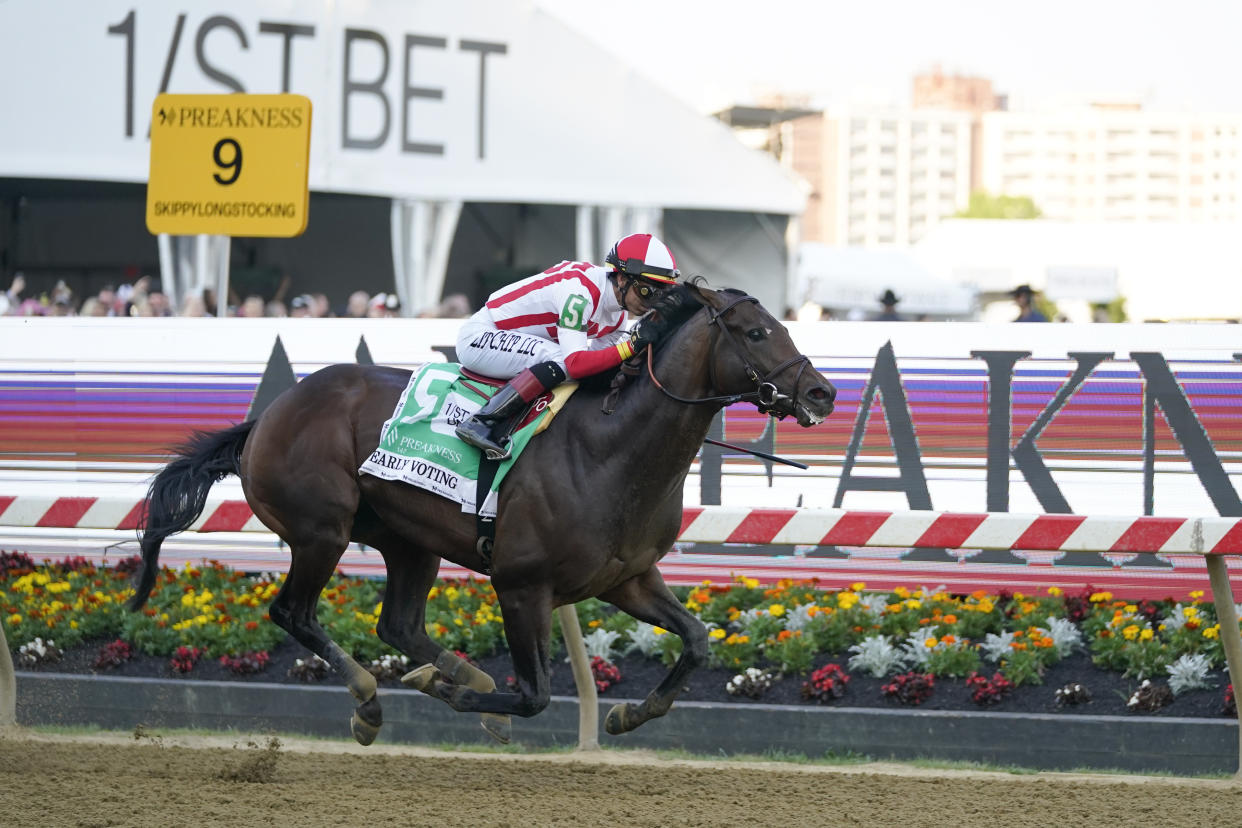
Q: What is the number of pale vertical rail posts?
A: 3